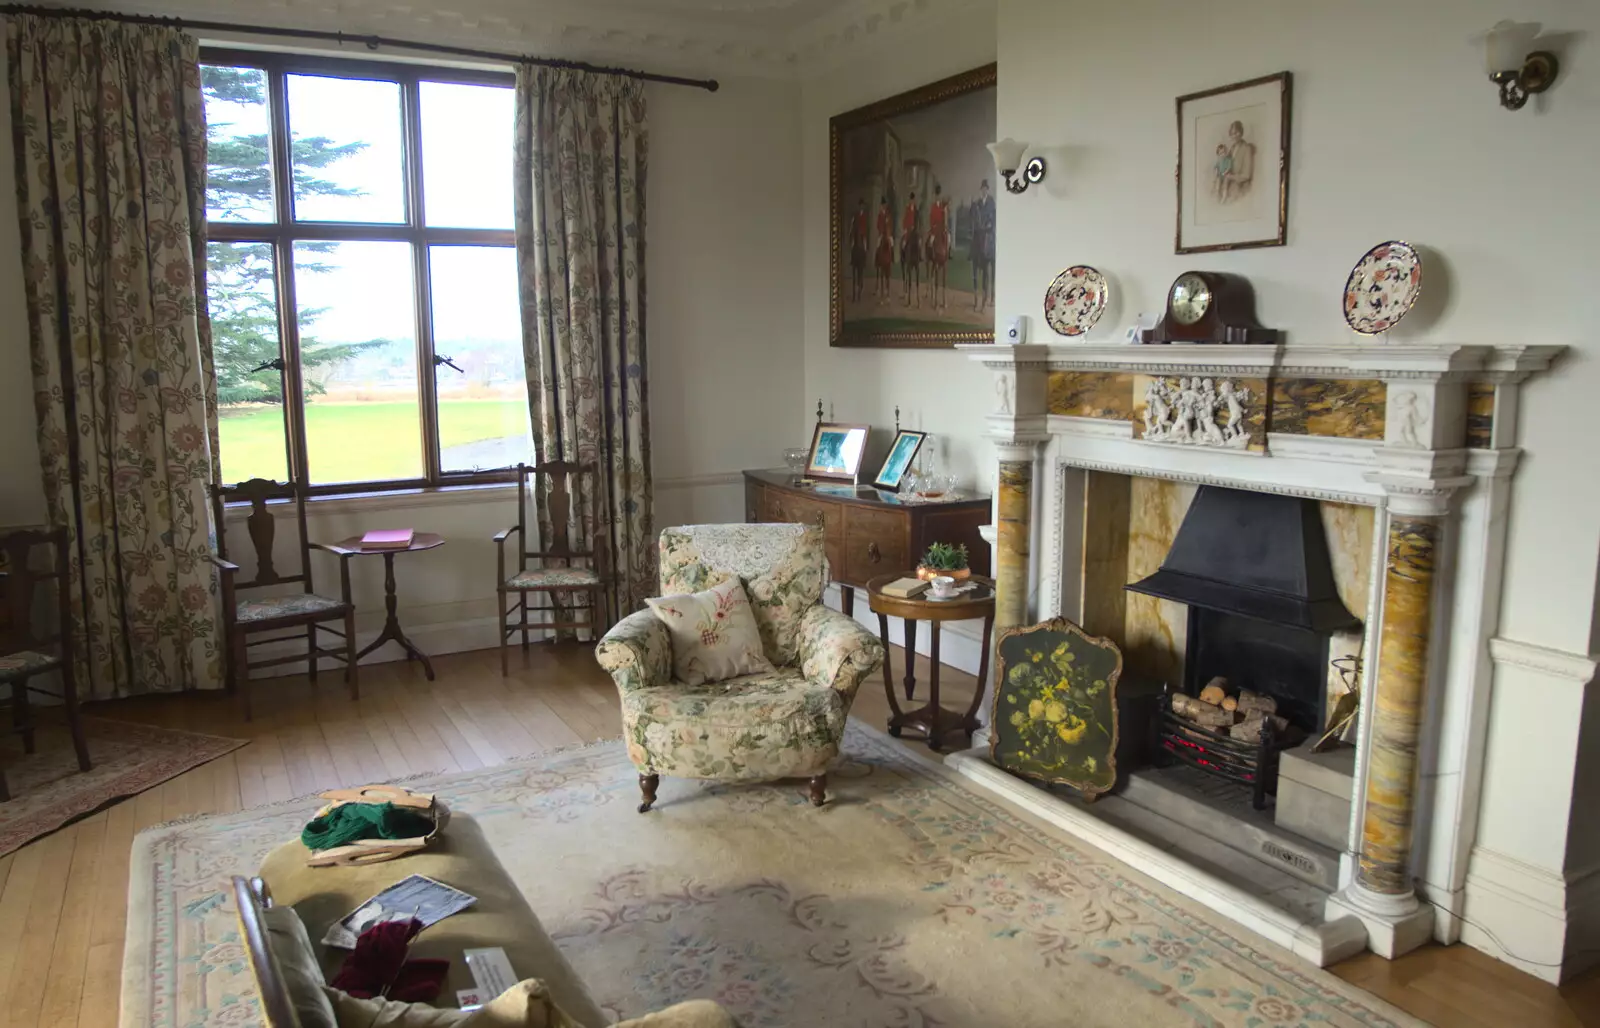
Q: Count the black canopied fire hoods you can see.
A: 1